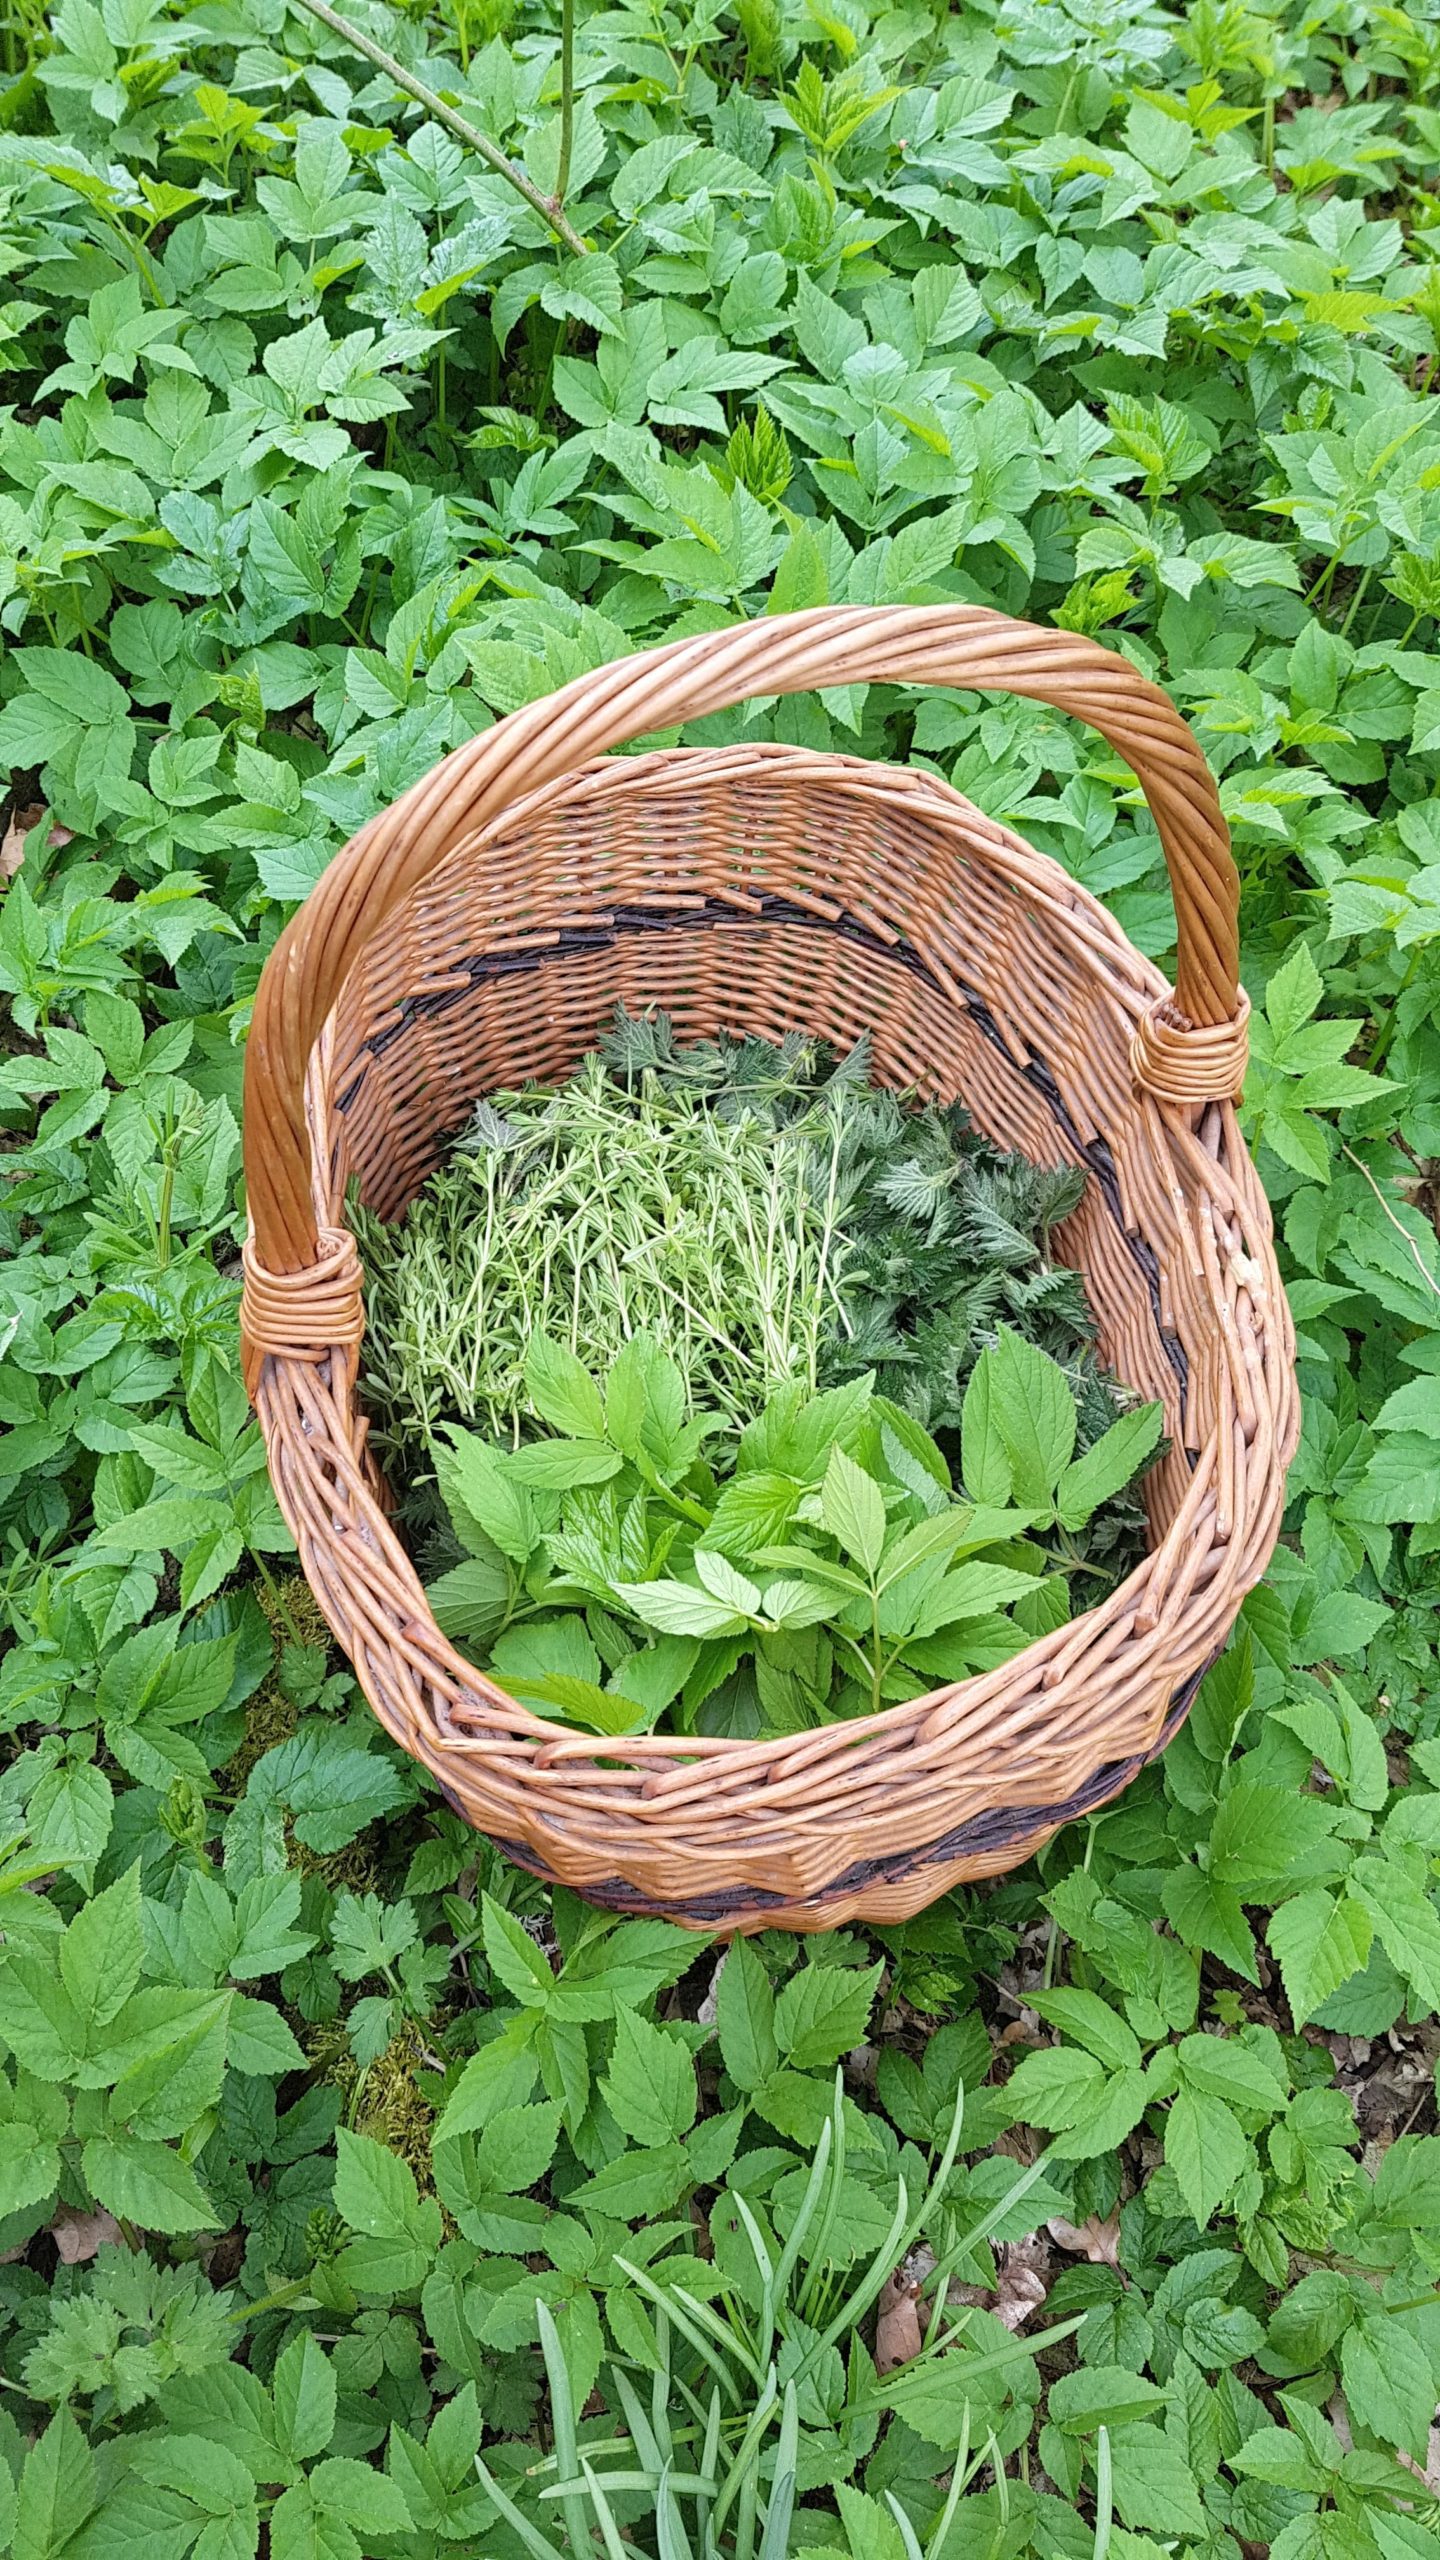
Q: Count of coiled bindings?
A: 2